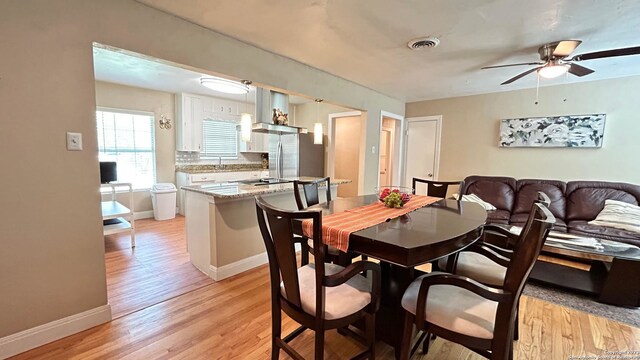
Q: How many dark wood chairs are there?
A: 5